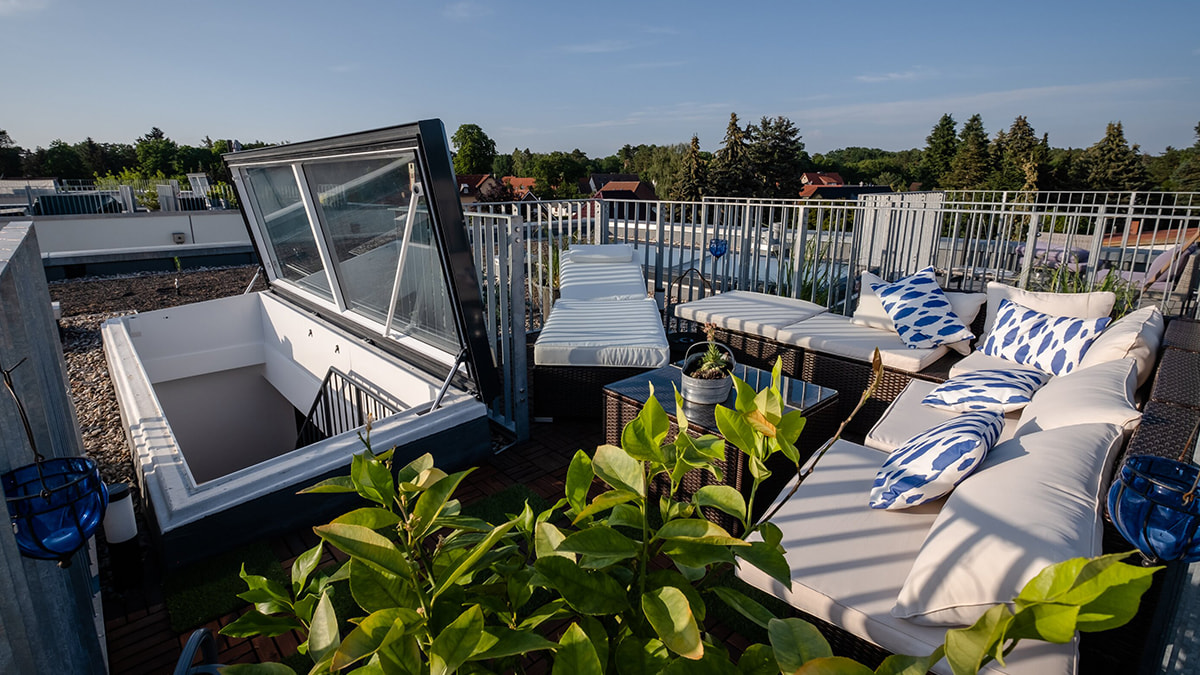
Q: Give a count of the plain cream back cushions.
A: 5